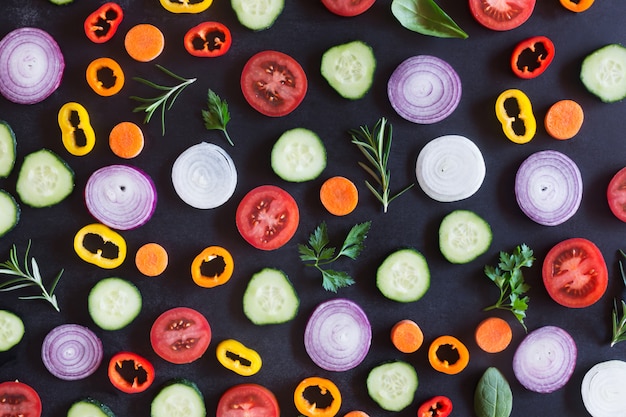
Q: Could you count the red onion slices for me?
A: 7